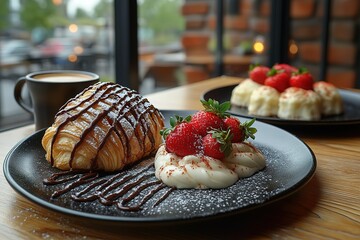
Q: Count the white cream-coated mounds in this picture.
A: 4